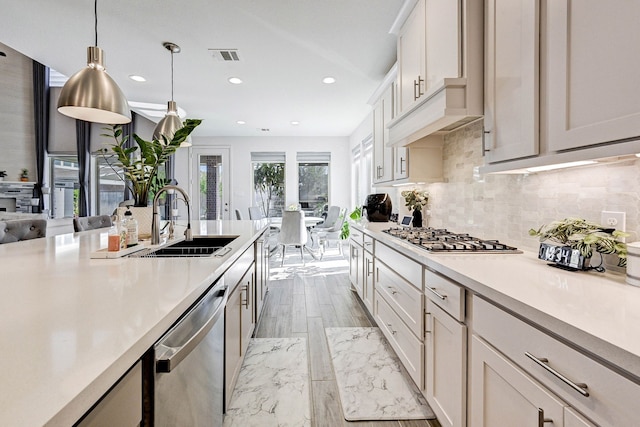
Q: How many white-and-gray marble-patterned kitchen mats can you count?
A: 2